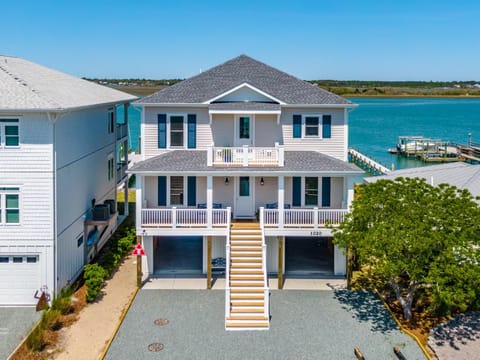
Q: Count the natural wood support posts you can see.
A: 4